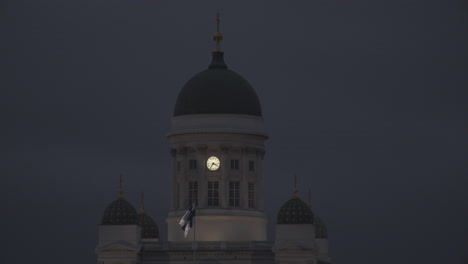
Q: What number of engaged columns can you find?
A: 6